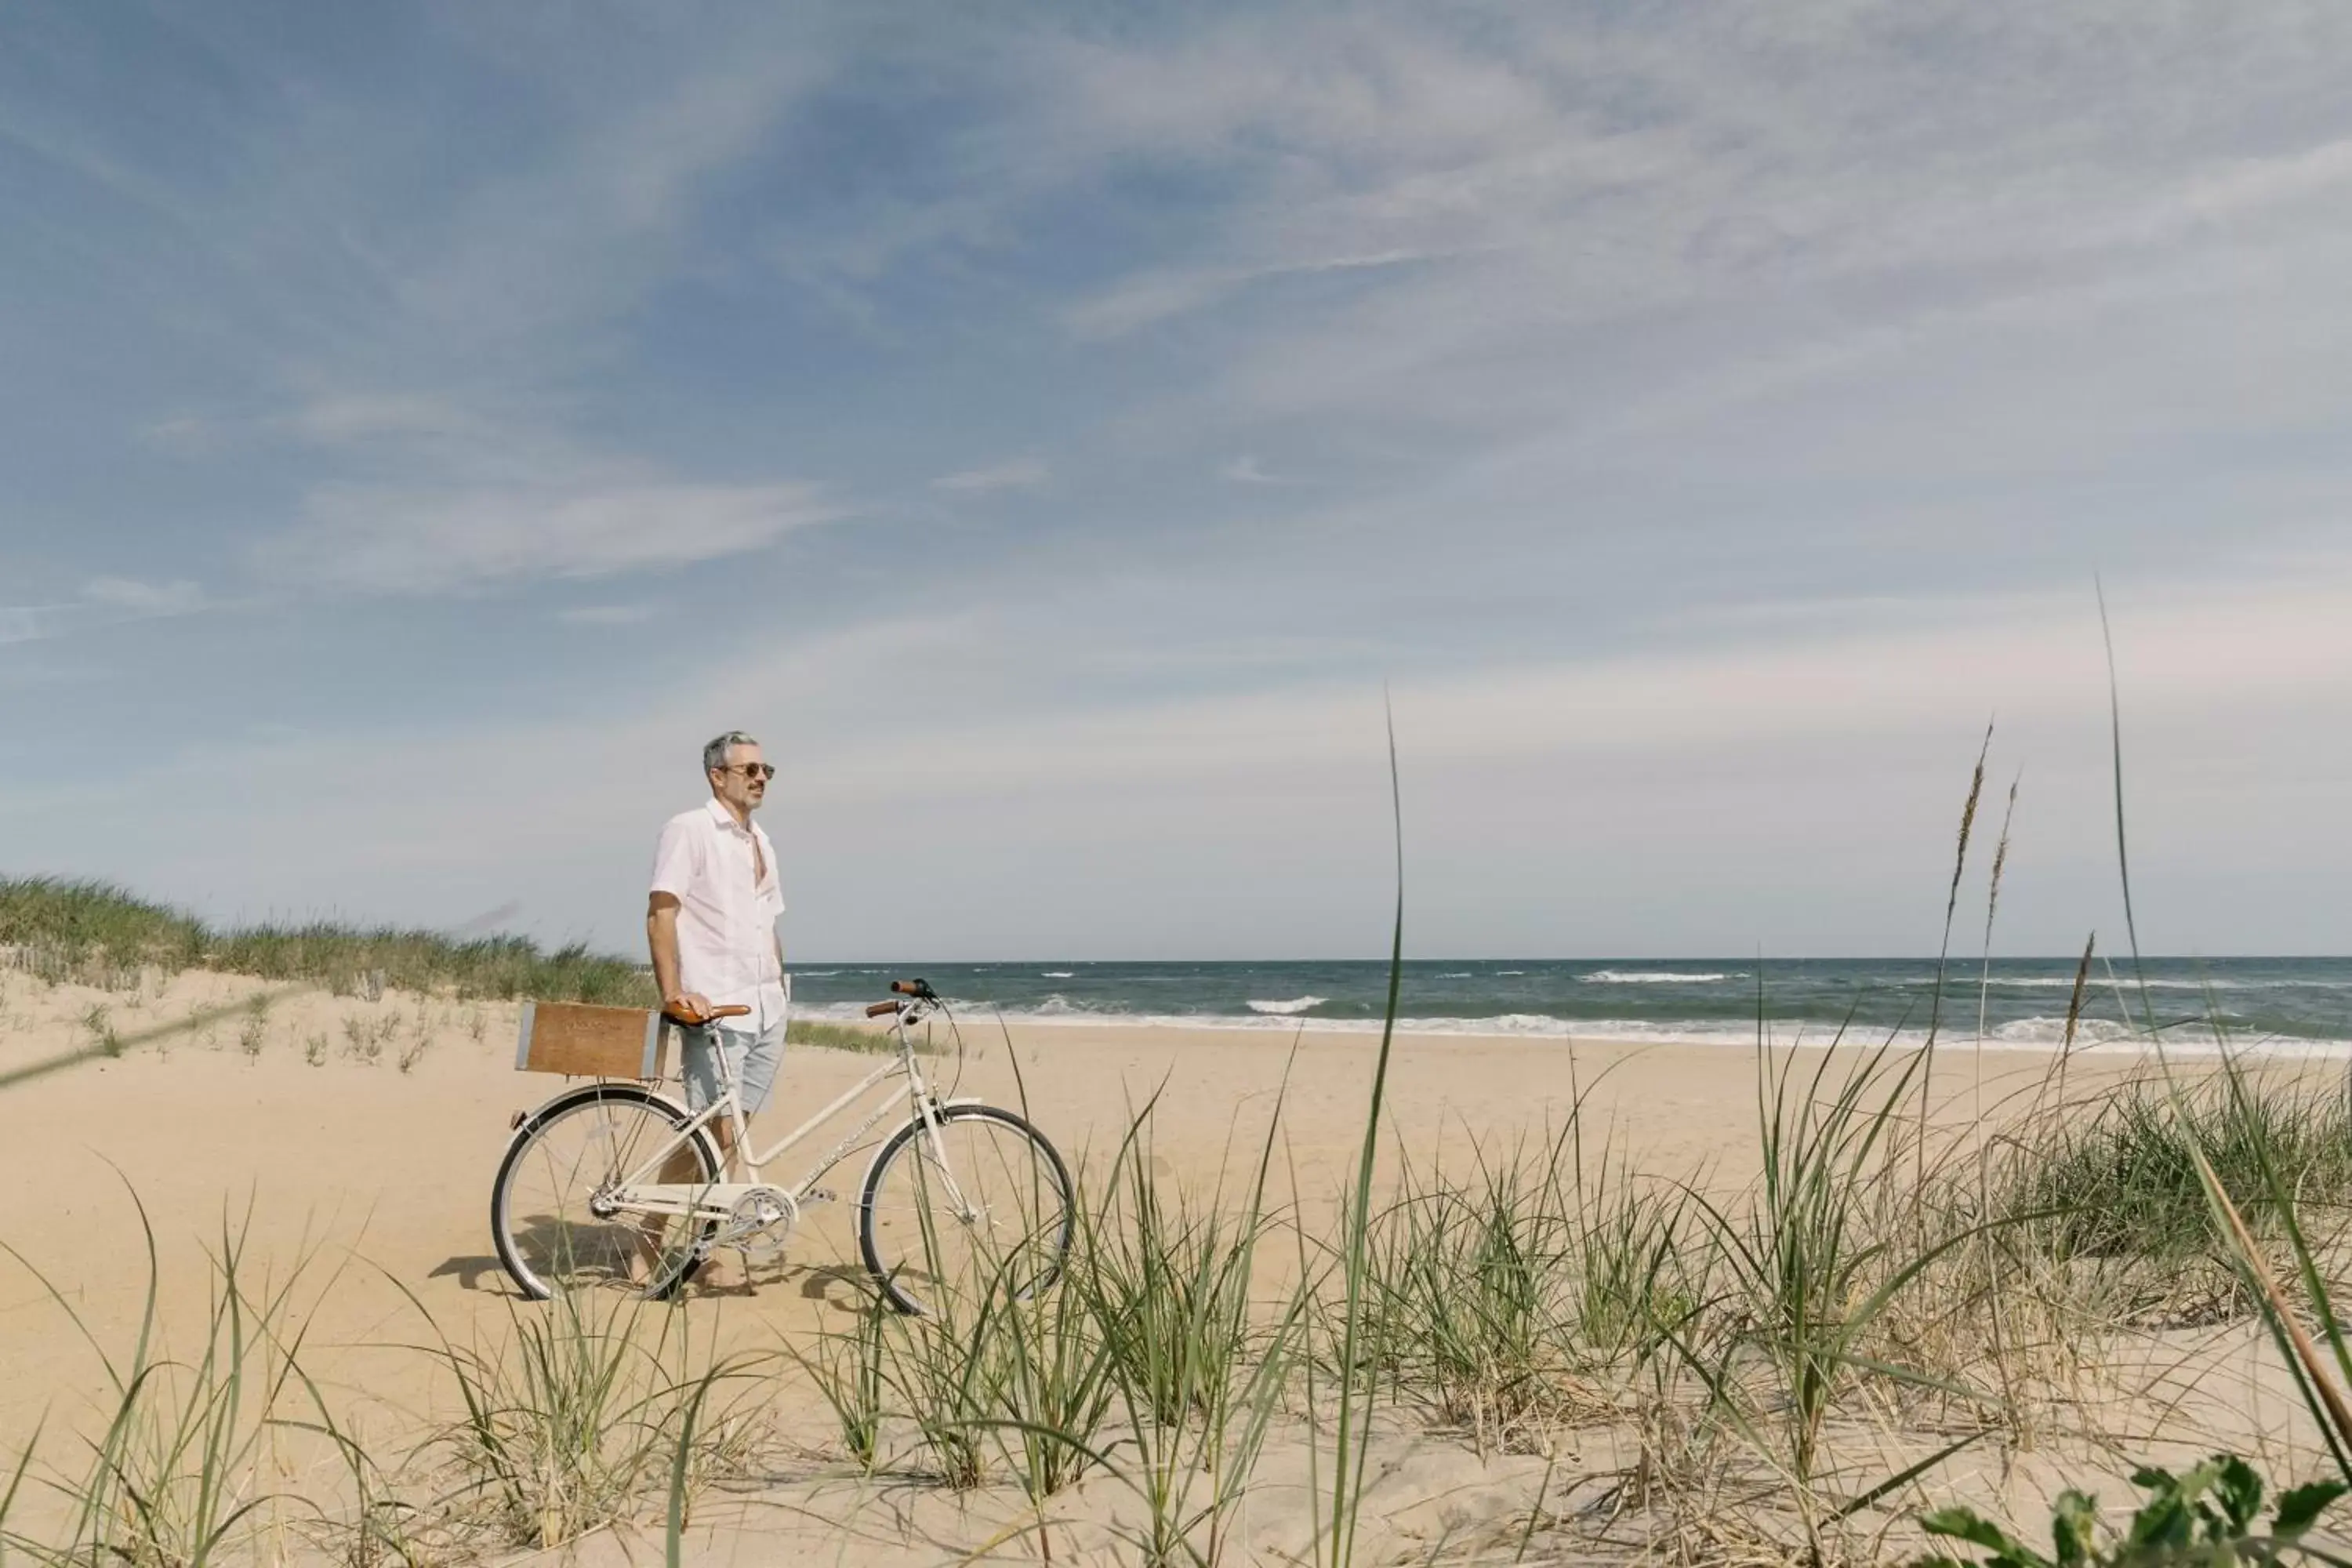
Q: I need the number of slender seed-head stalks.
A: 3